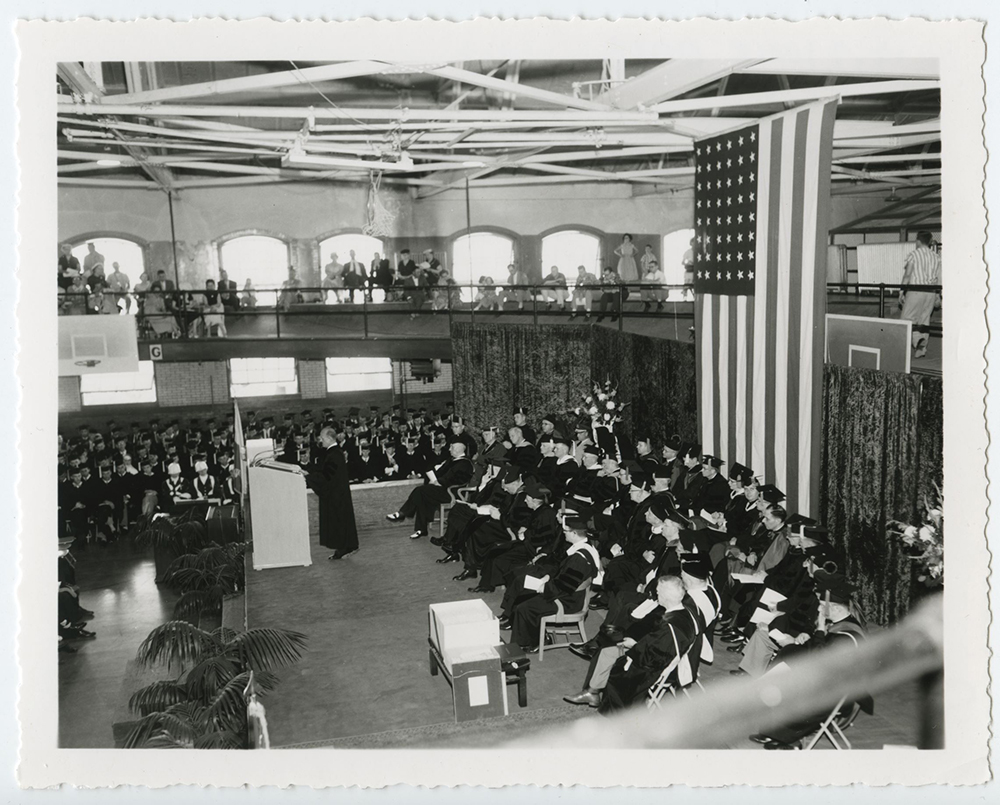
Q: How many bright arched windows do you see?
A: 6